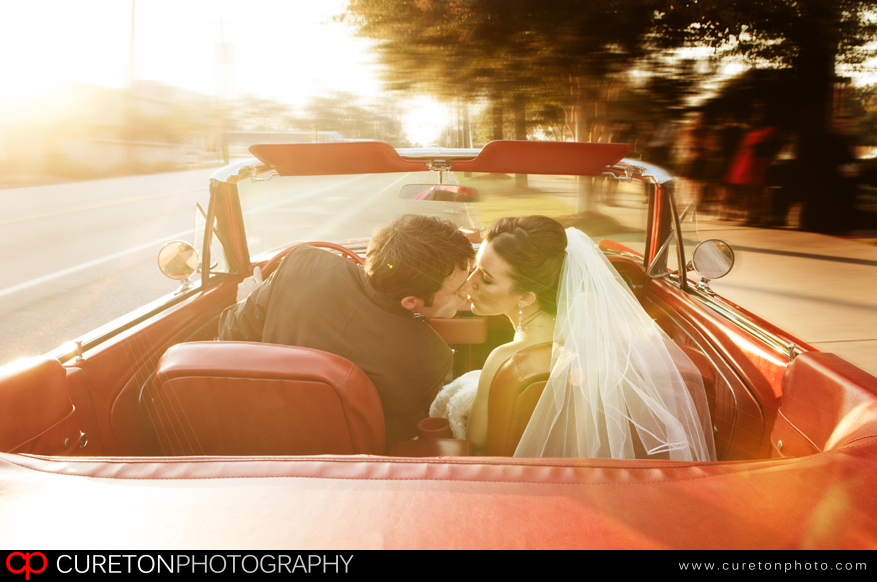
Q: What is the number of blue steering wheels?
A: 0